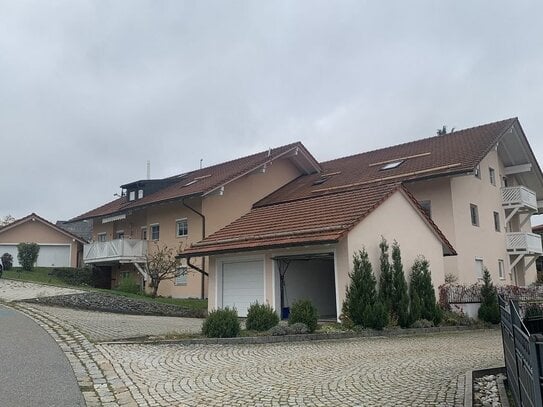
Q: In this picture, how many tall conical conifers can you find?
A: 5